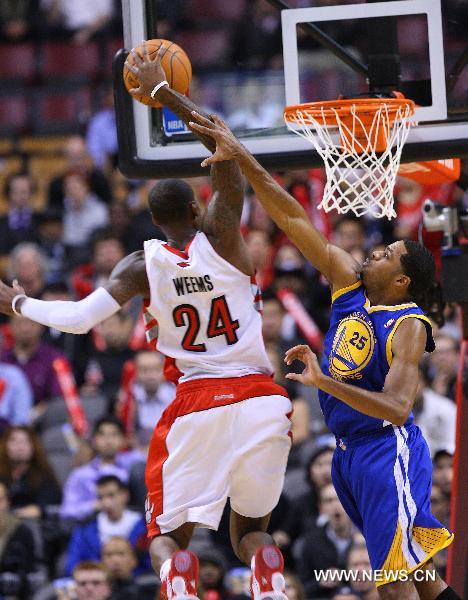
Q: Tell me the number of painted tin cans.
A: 0